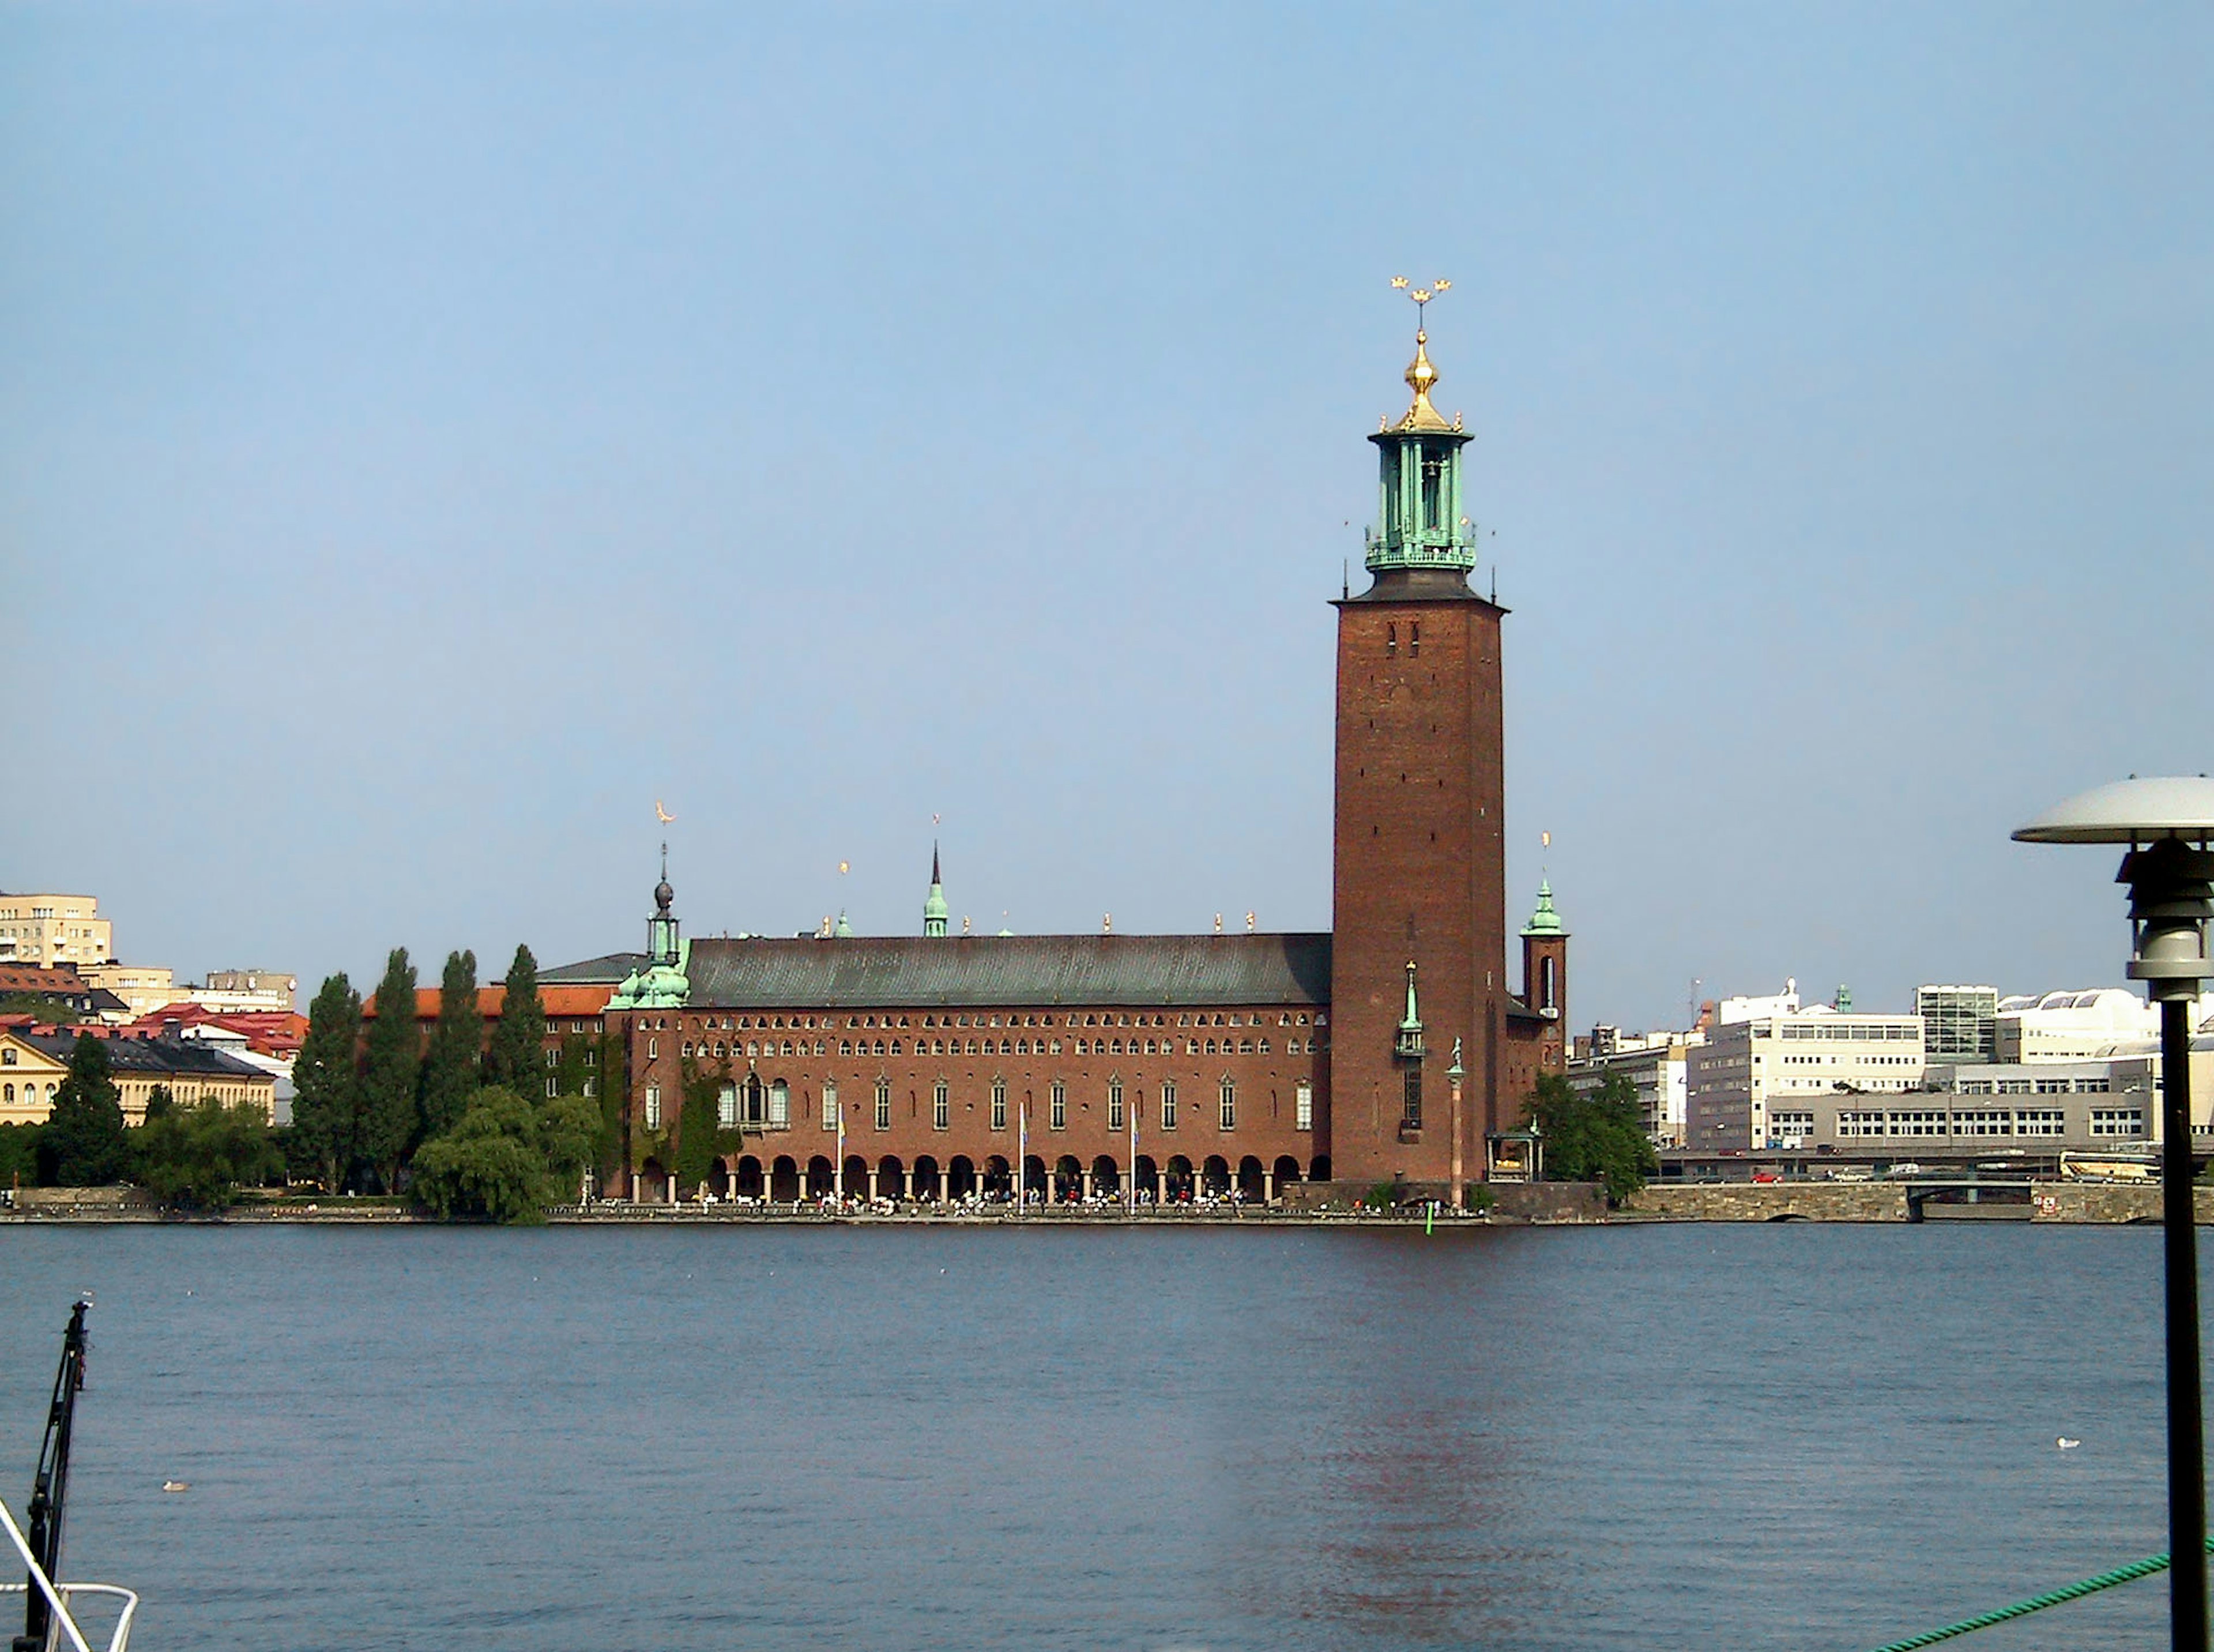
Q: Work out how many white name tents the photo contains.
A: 0